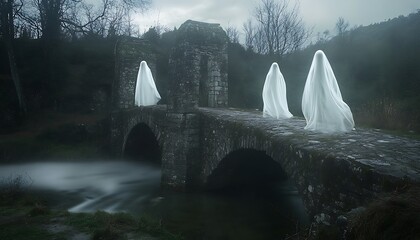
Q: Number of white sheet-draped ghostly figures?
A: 3